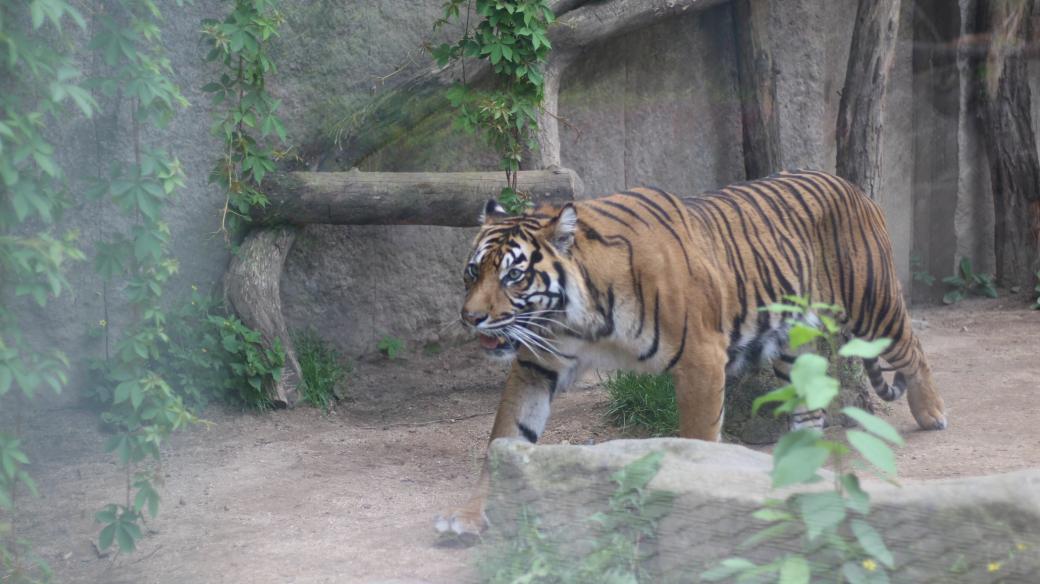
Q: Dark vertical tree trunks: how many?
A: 3